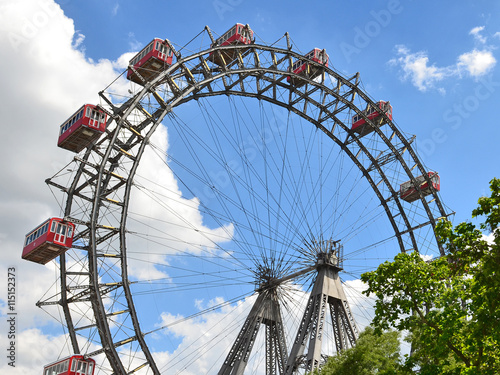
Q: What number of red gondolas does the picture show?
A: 8